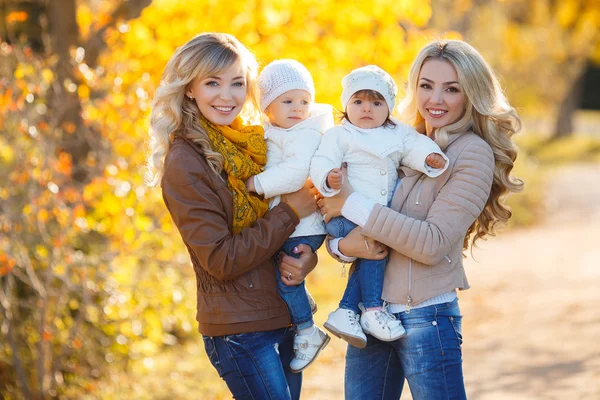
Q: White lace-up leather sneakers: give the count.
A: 2